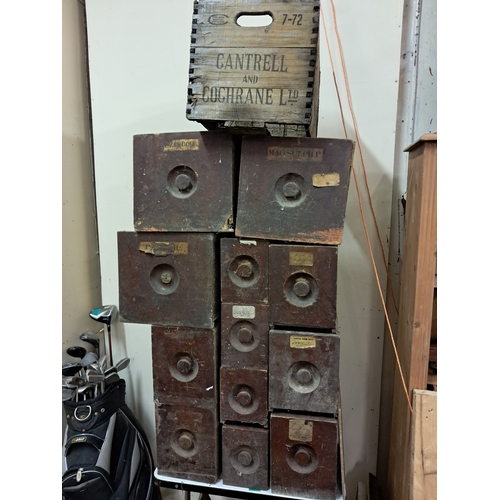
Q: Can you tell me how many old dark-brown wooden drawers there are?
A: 12